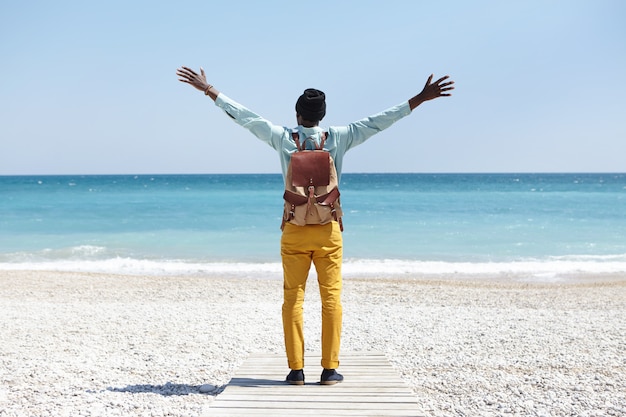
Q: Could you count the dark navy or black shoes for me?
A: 2